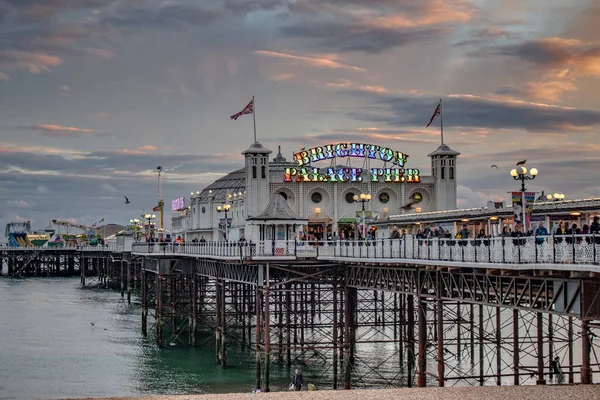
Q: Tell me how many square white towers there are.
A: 2